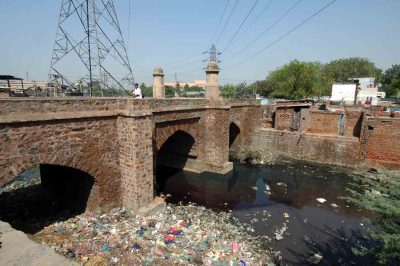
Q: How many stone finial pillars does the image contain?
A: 2